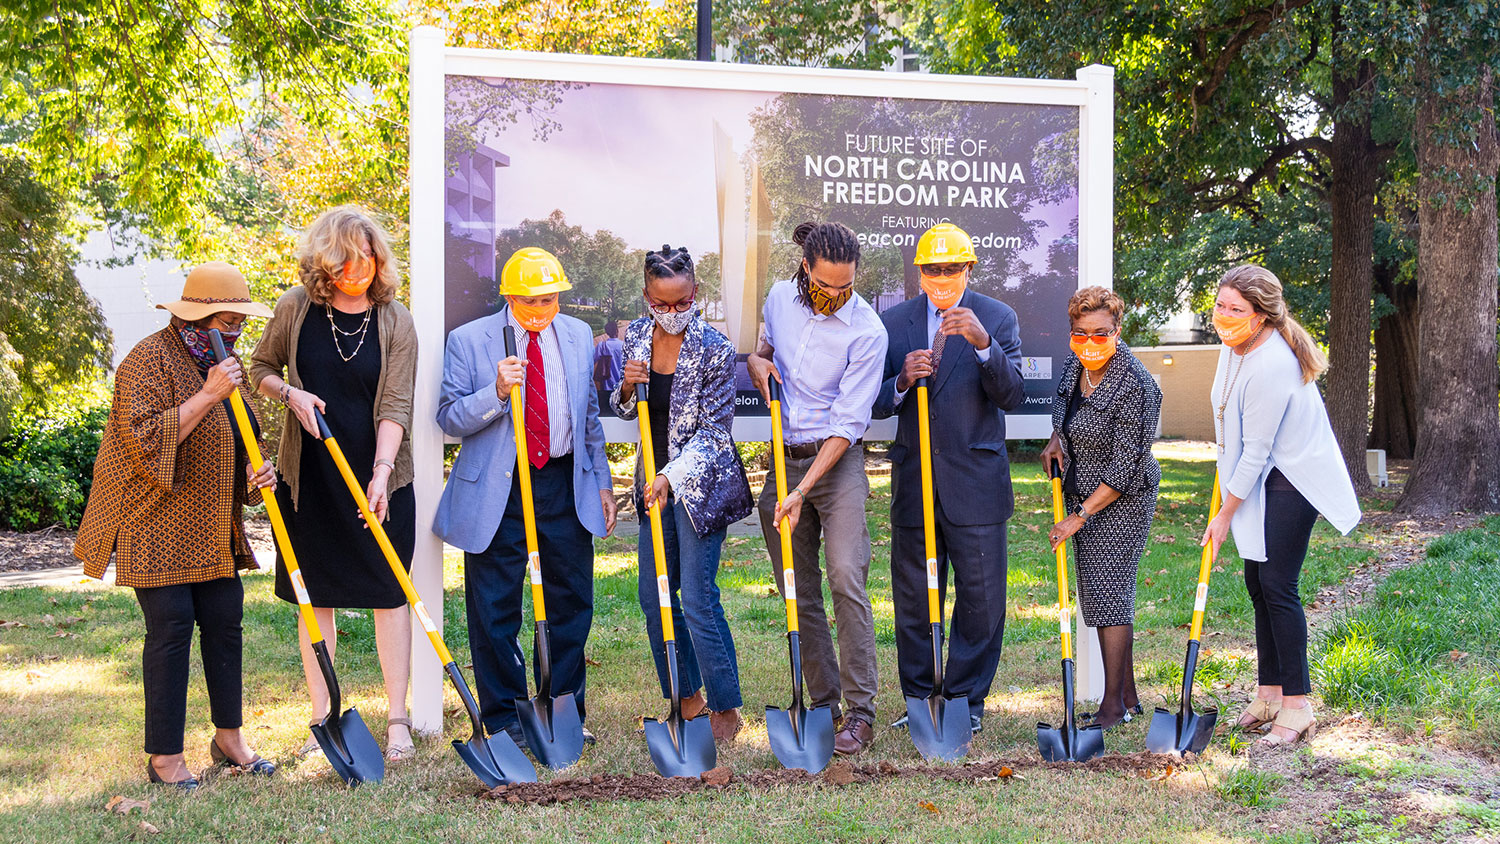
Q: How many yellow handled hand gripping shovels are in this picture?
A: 8